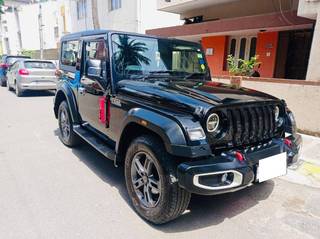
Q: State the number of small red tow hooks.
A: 2